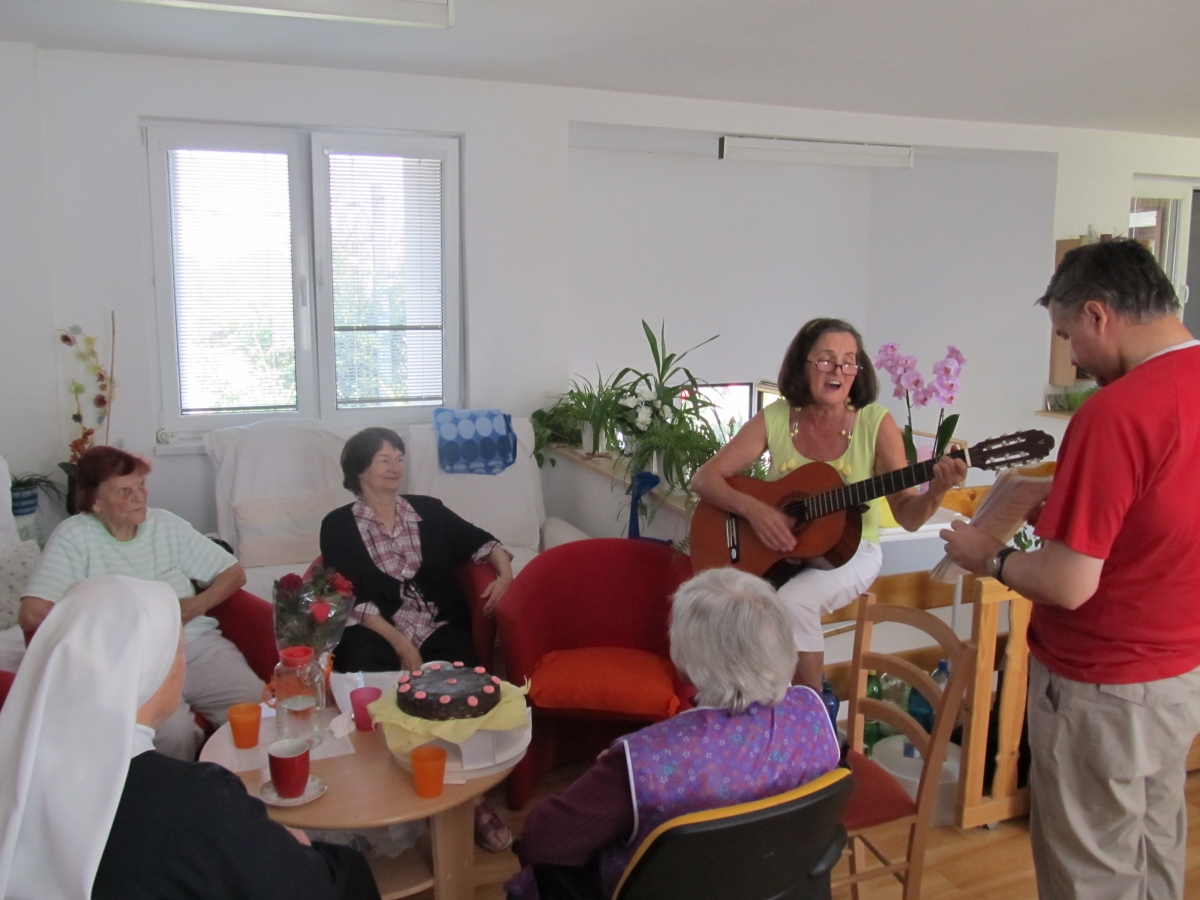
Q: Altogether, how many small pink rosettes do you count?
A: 12